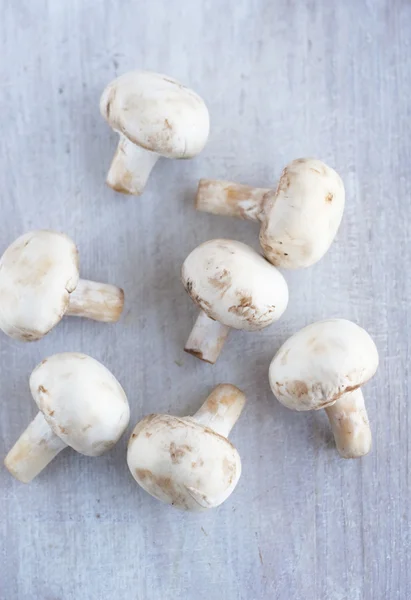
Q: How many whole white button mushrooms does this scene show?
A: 7